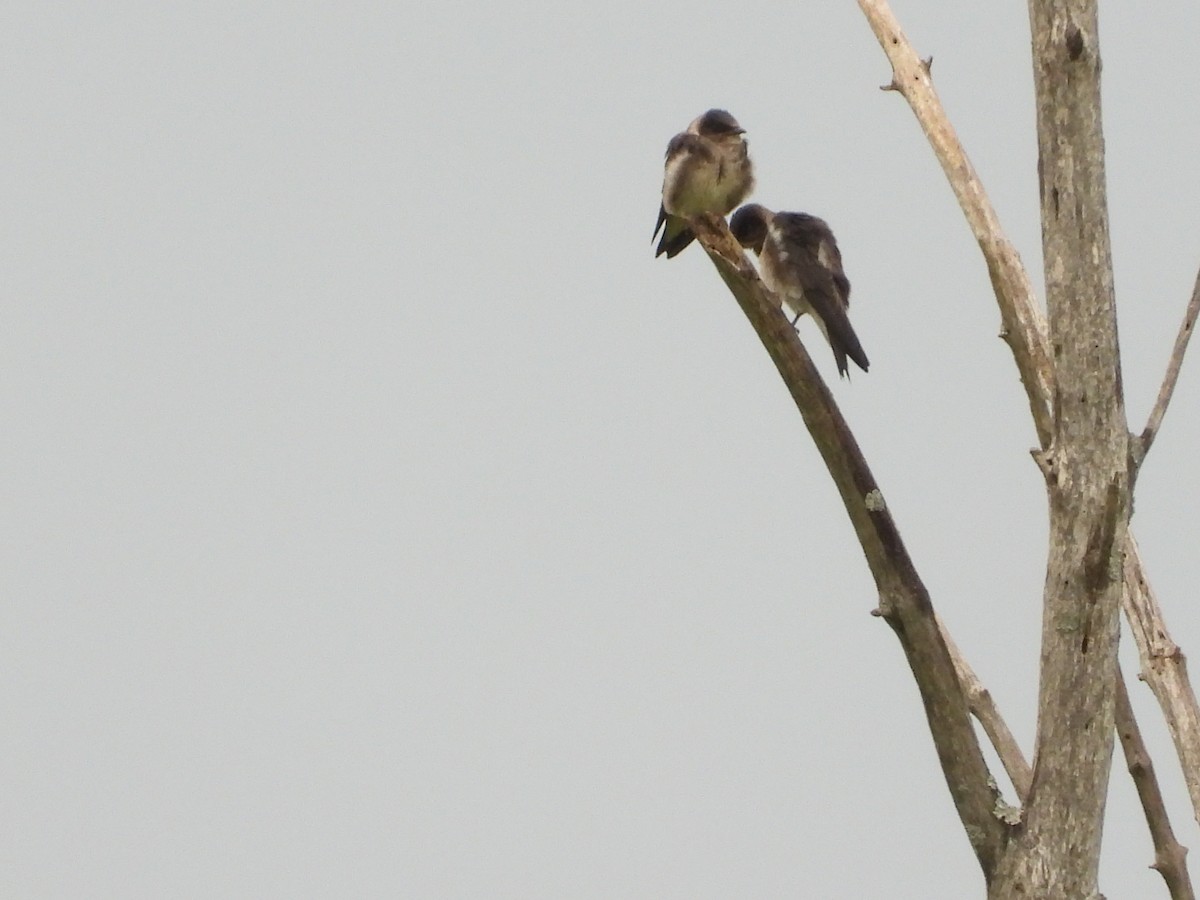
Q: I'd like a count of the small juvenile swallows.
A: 2